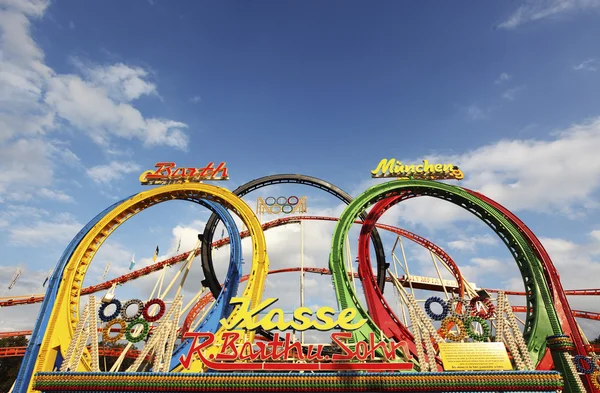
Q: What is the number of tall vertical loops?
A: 5